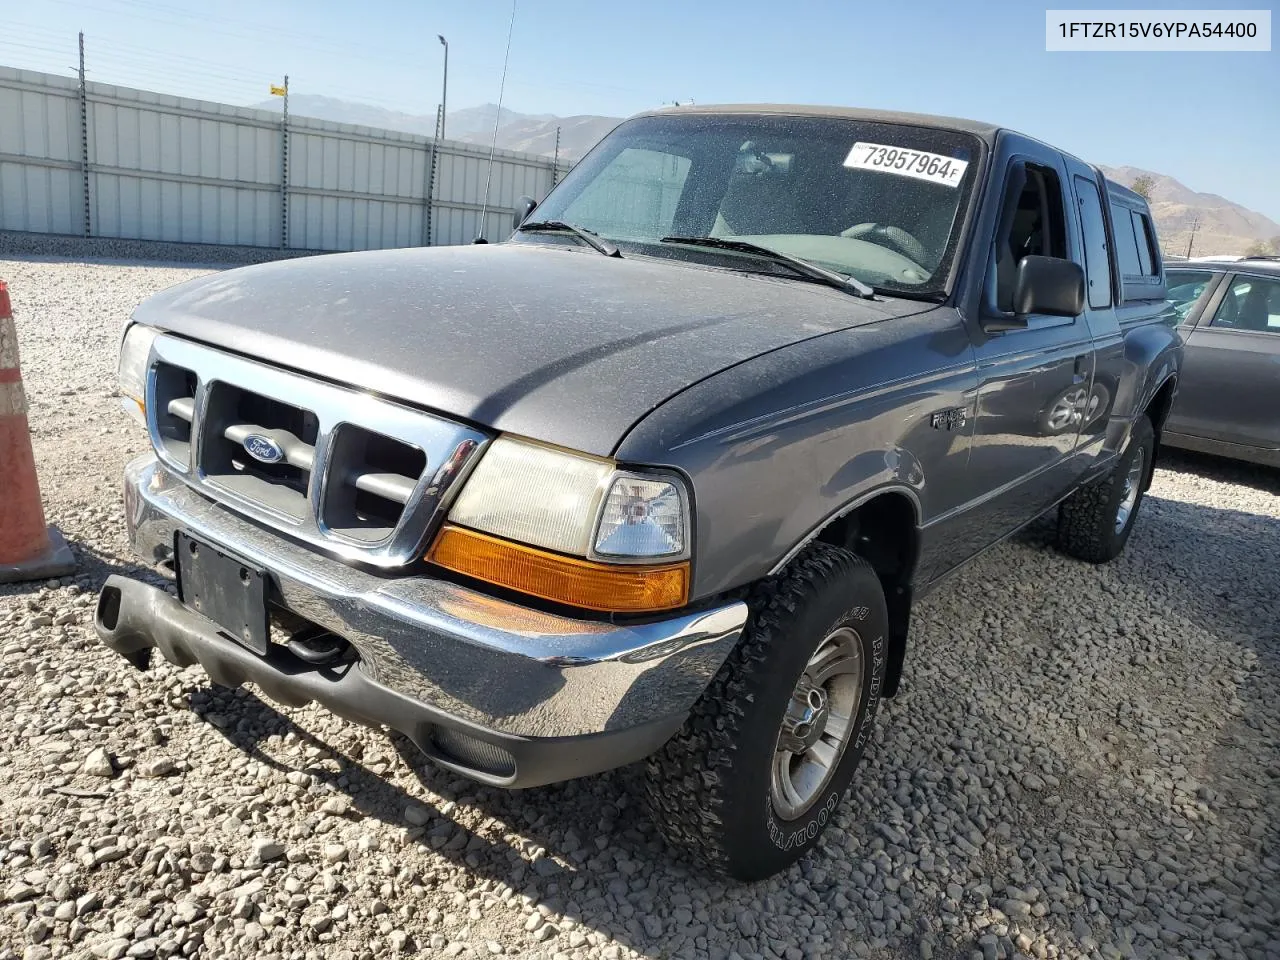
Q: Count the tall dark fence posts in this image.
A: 4